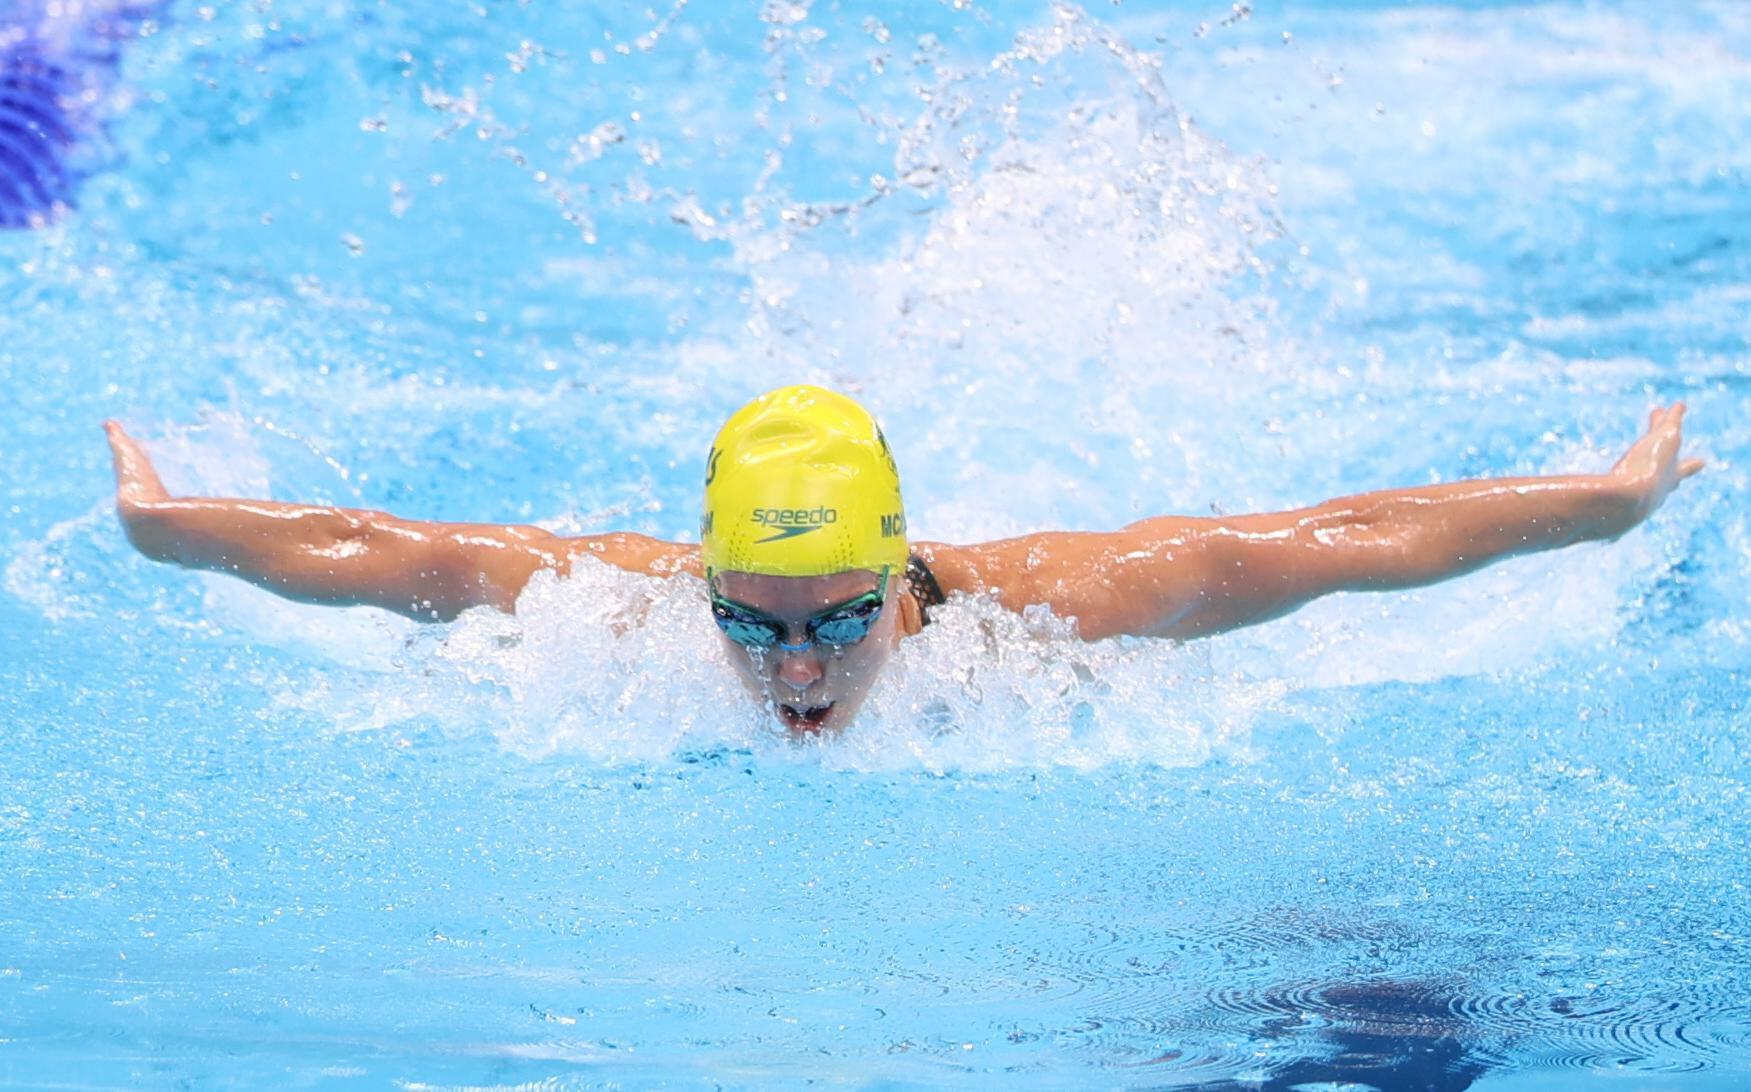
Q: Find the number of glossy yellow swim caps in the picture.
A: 1